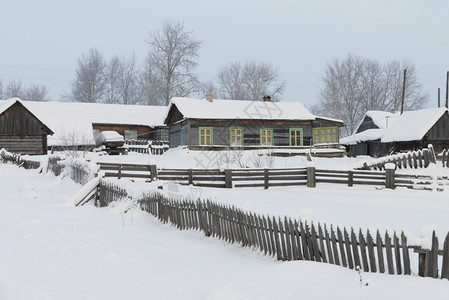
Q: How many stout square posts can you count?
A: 4